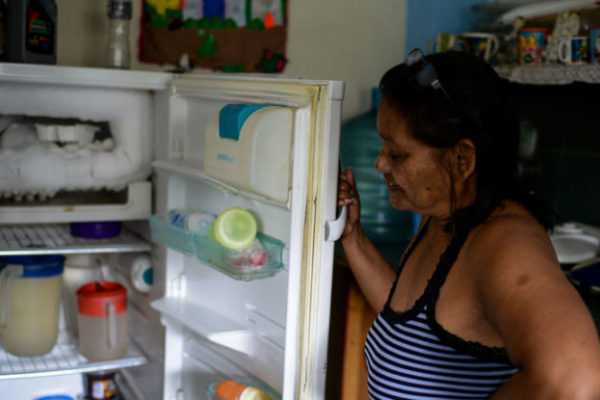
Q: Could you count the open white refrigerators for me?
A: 1